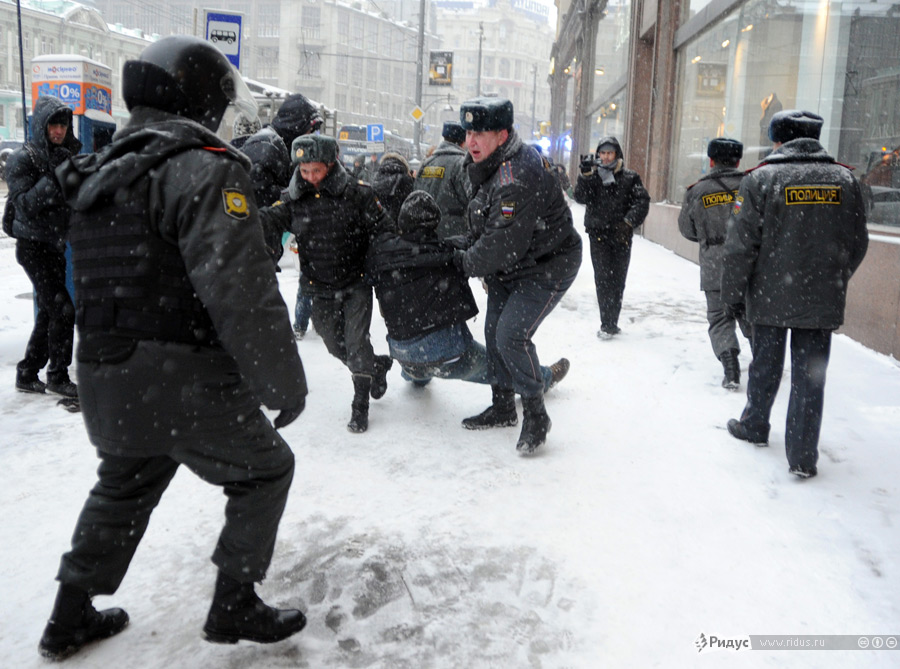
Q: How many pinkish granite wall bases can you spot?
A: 1